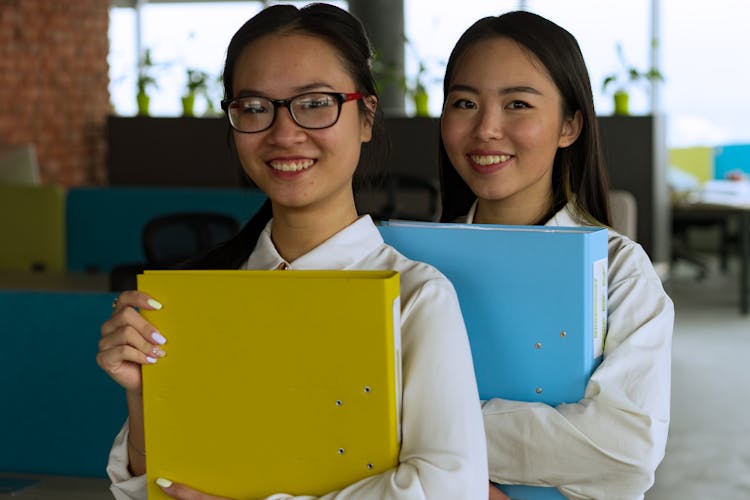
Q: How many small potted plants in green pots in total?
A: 4